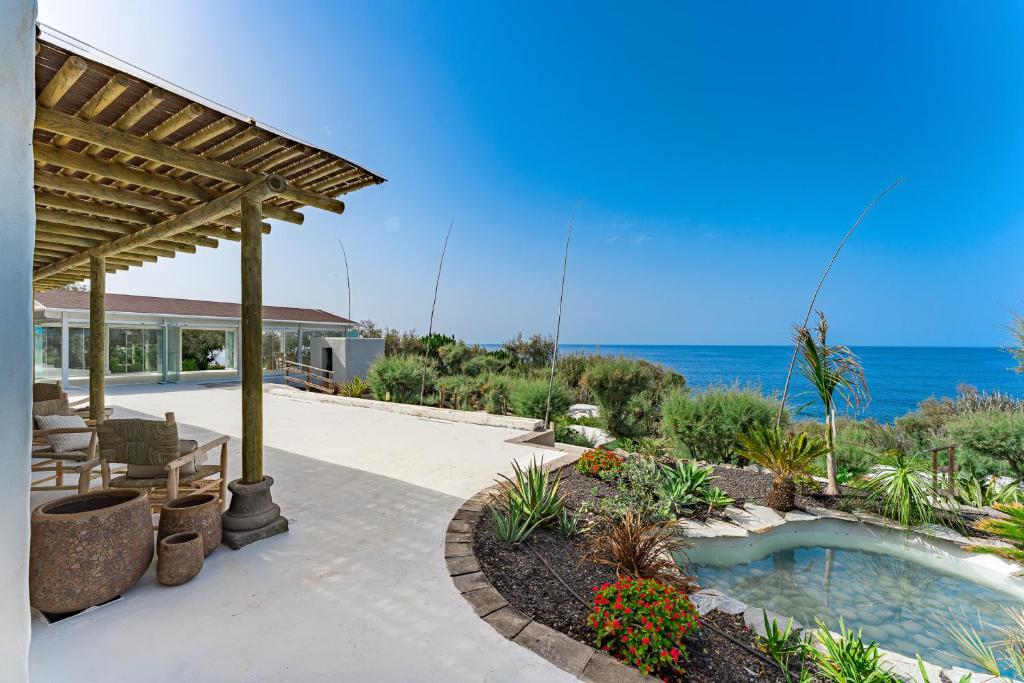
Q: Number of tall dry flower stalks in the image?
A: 4